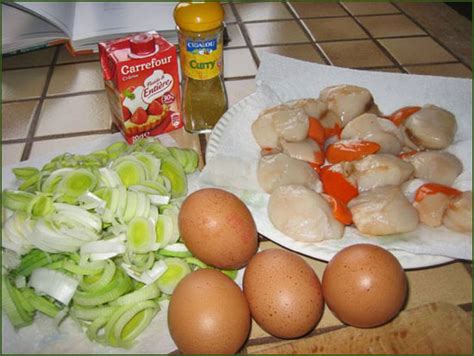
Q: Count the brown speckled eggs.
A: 4